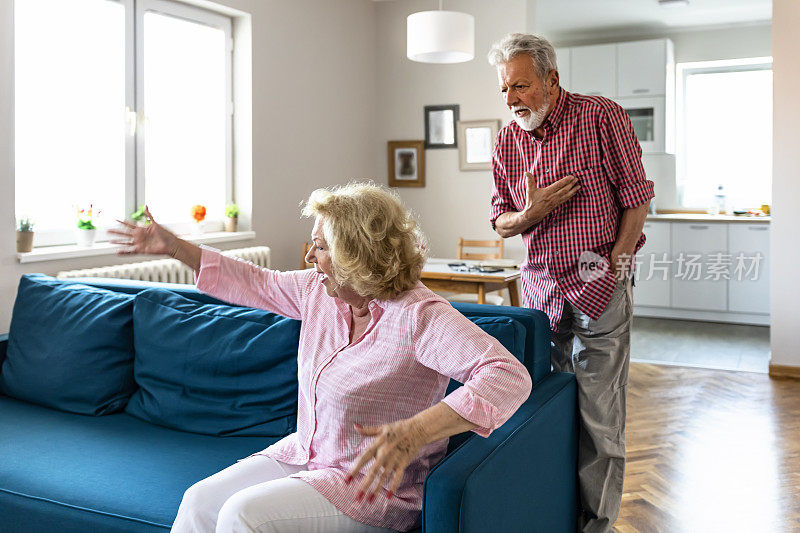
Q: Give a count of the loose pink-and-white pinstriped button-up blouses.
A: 1